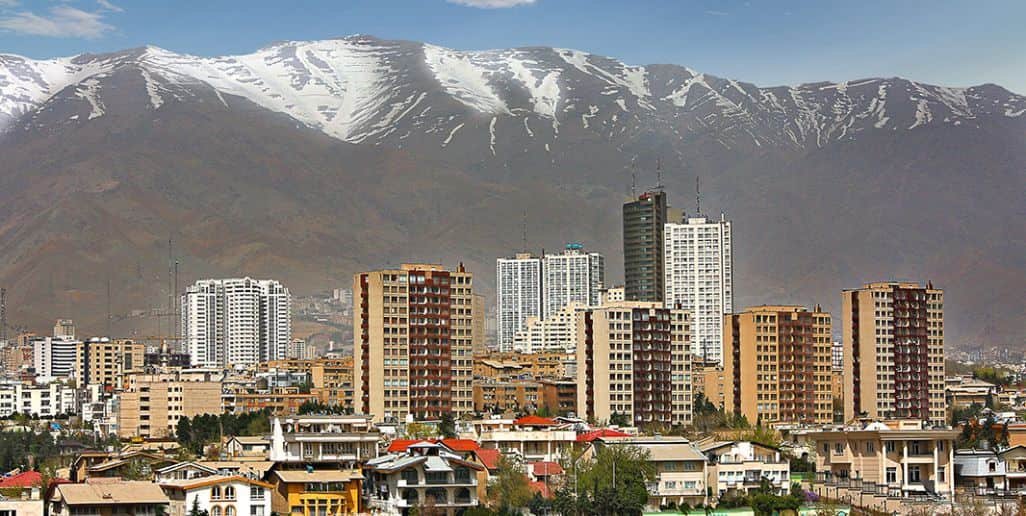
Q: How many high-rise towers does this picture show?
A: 9